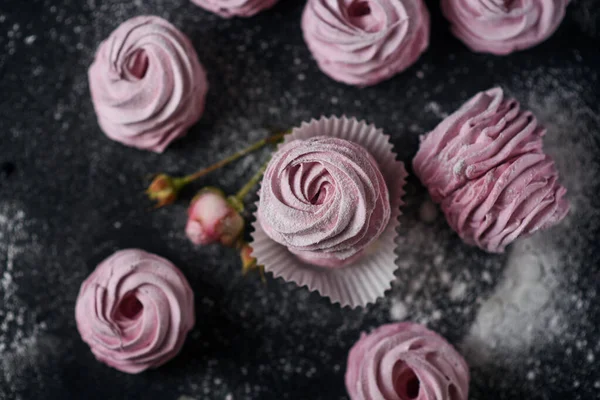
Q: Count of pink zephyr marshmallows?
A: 8